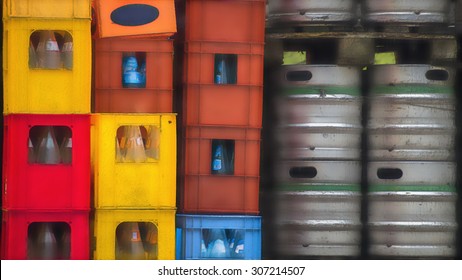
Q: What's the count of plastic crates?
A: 12